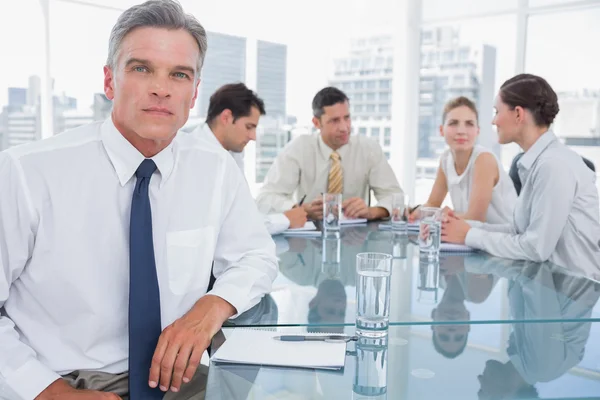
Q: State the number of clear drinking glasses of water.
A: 4